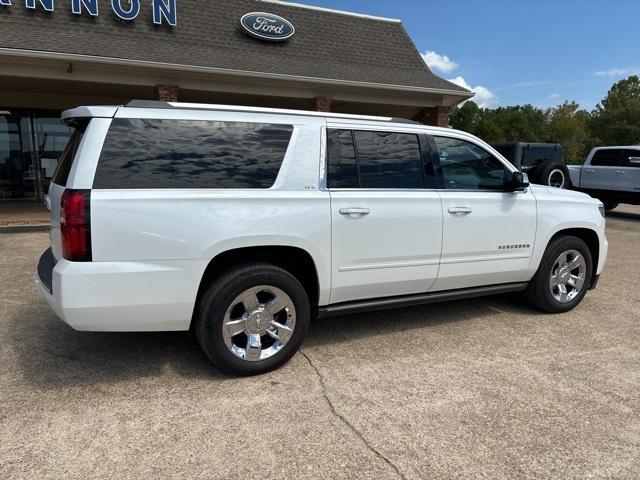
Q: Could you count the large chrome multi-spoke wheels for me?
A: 2